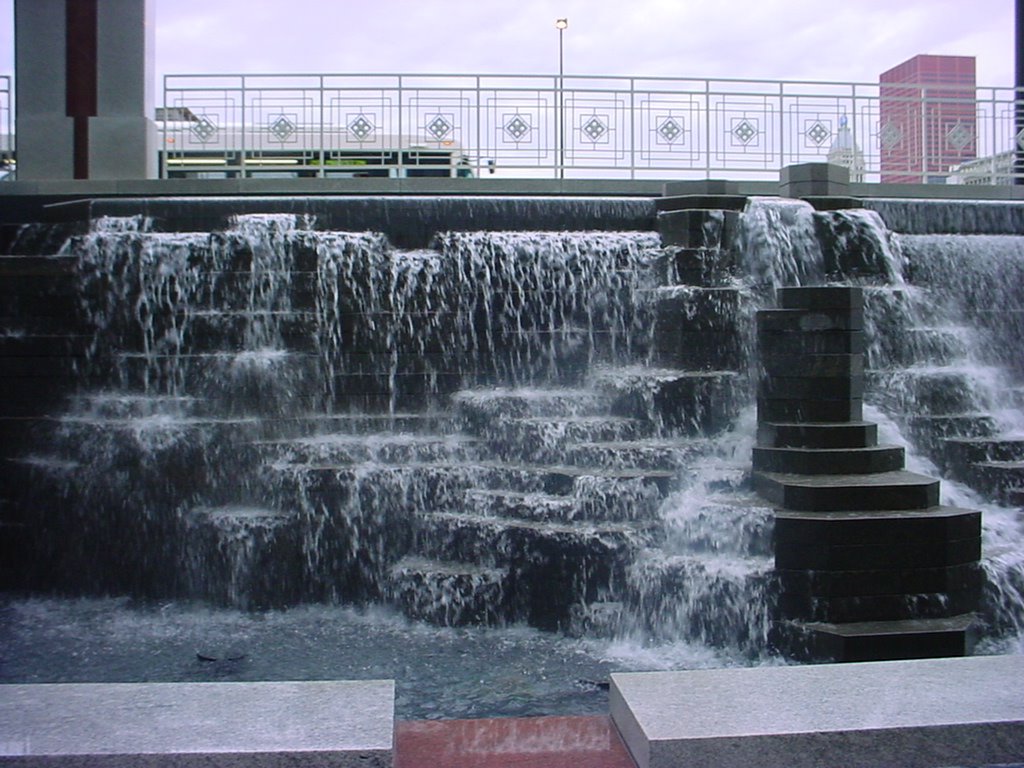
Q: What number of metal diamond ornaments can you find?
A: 11